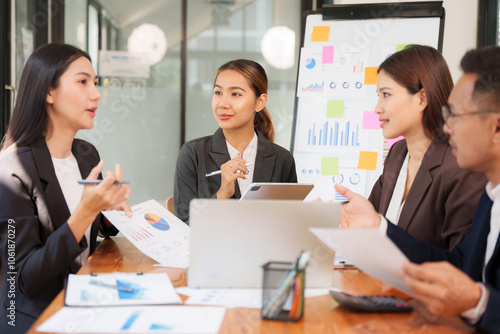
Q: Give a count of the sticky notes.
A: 9